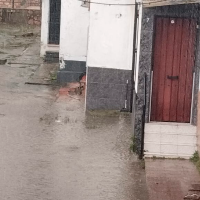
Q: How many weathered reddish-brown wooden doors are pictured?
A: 1